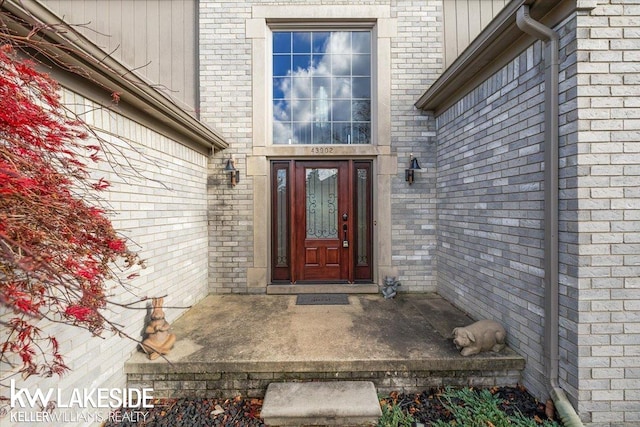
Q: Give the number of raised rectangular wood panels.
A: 2